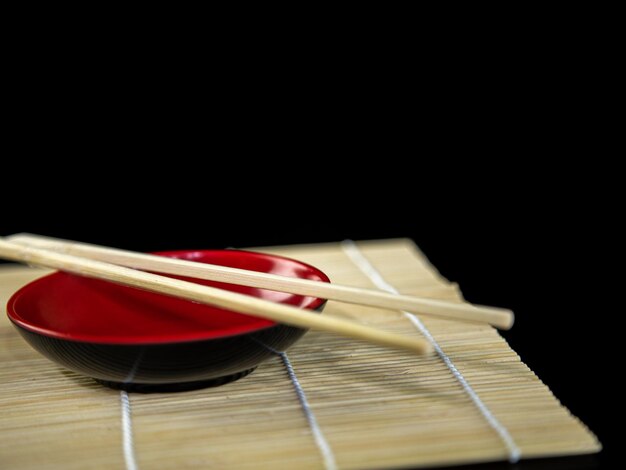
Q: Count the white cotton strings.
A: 3